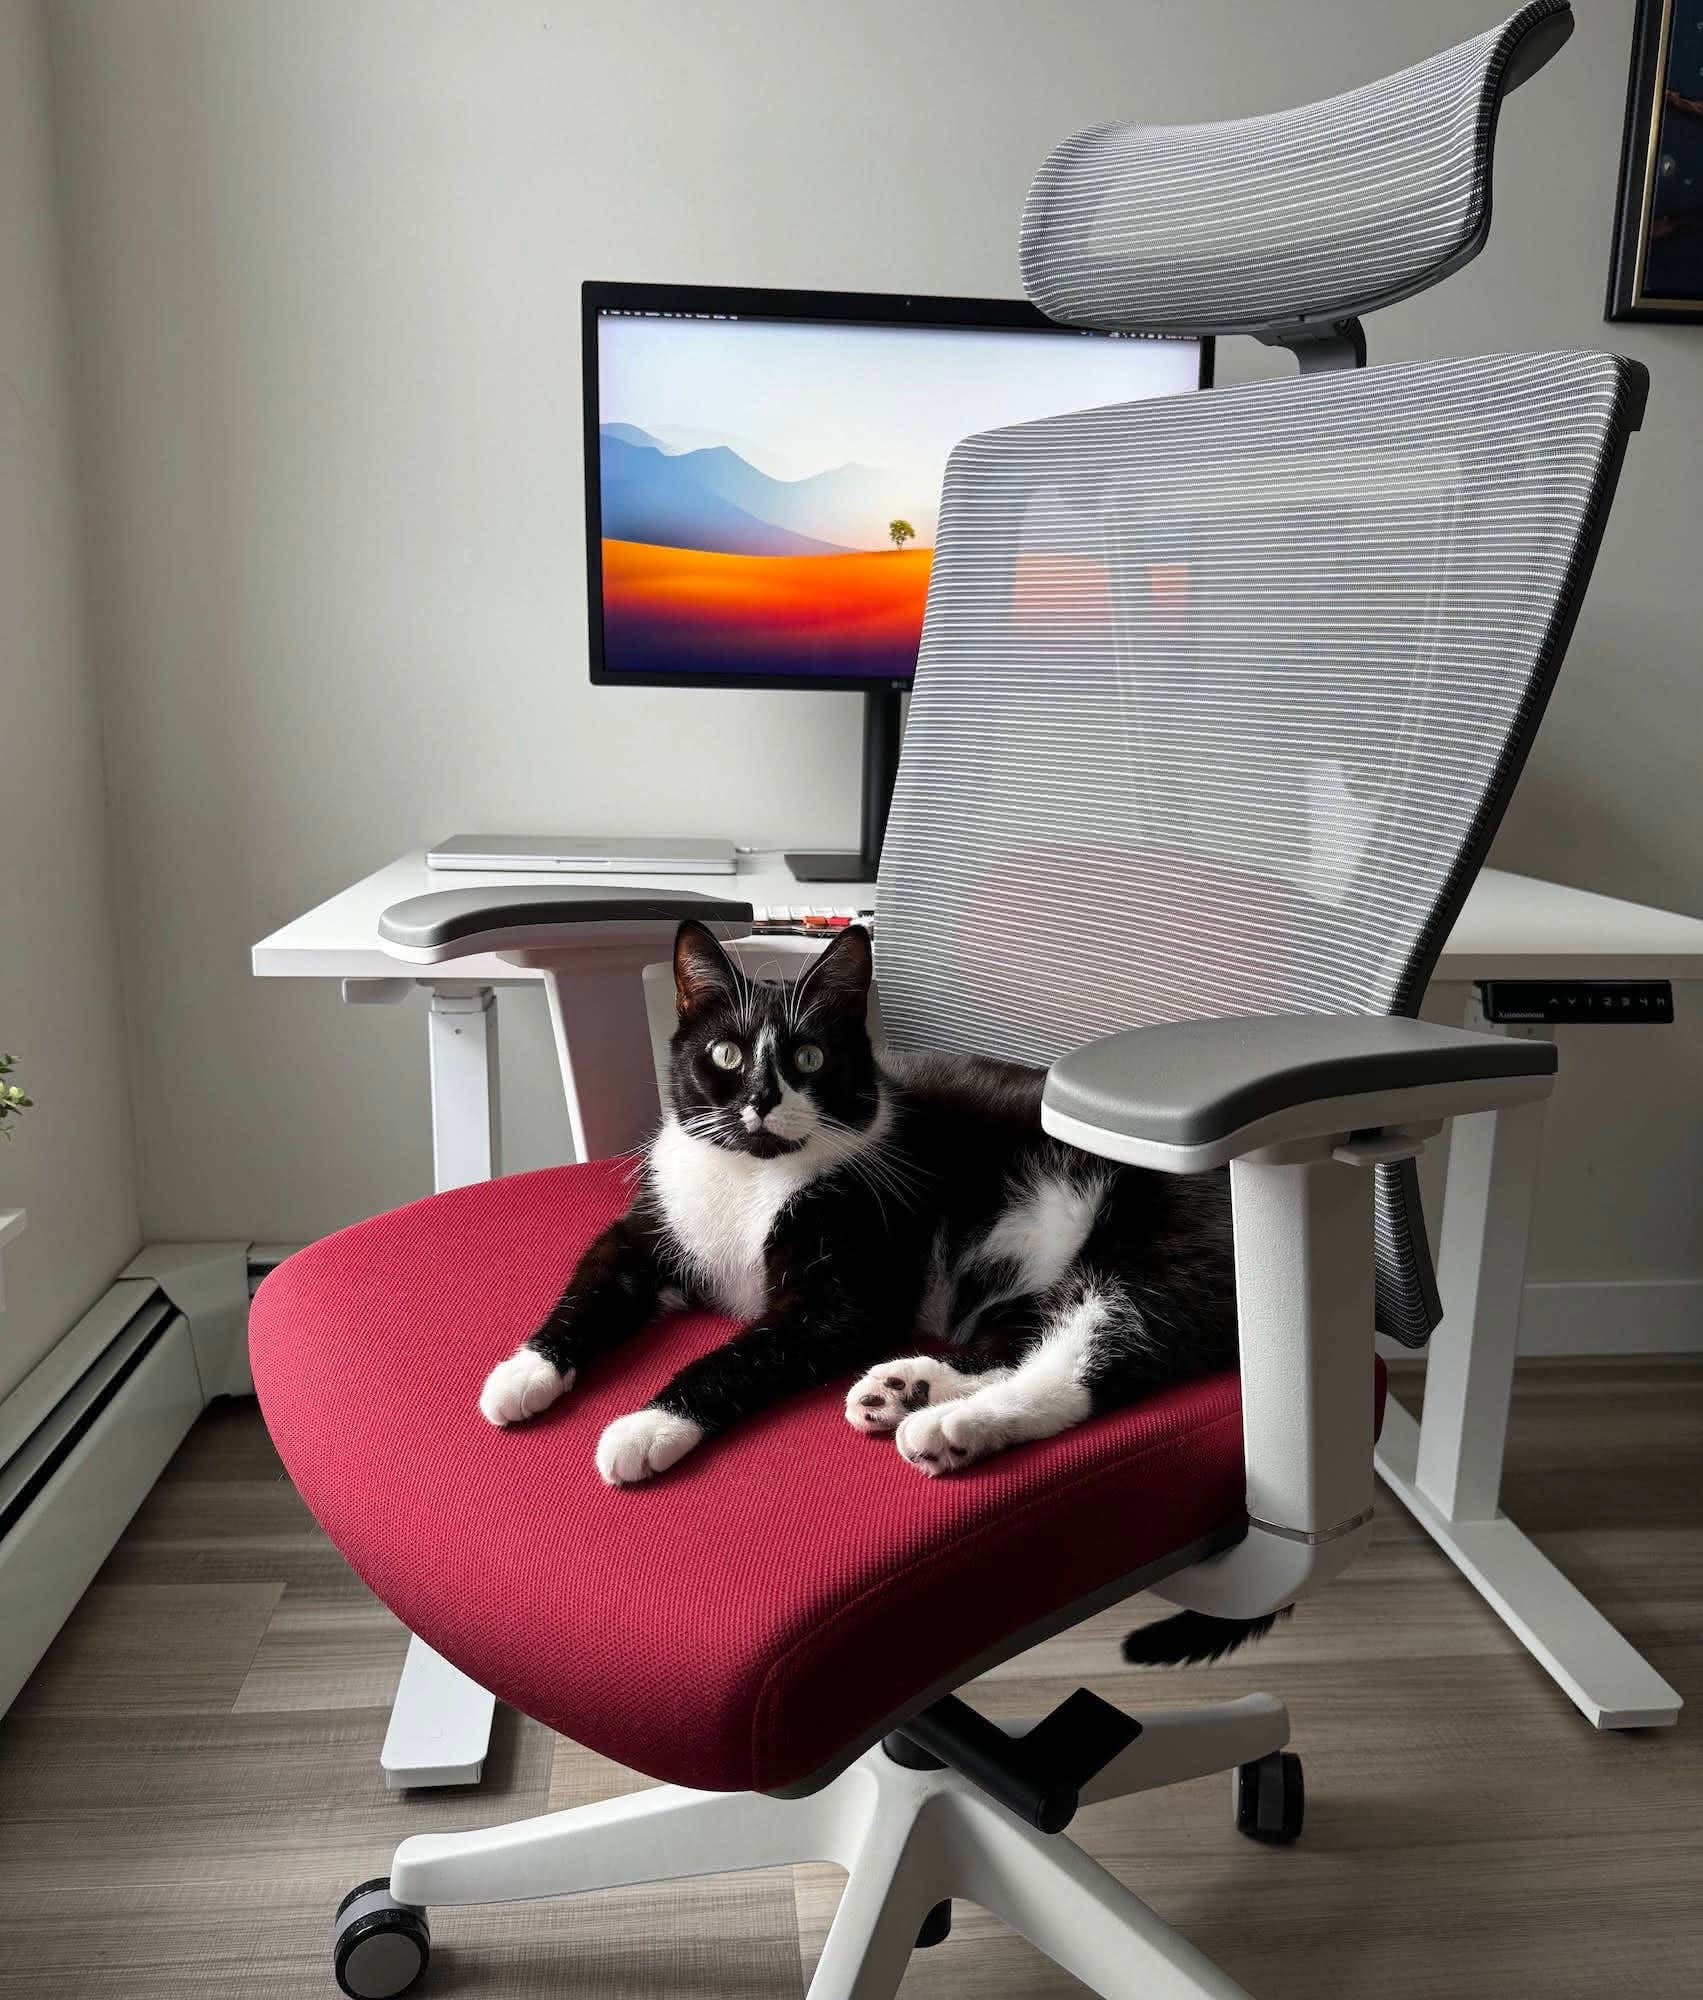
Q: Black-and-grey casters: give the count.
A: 2